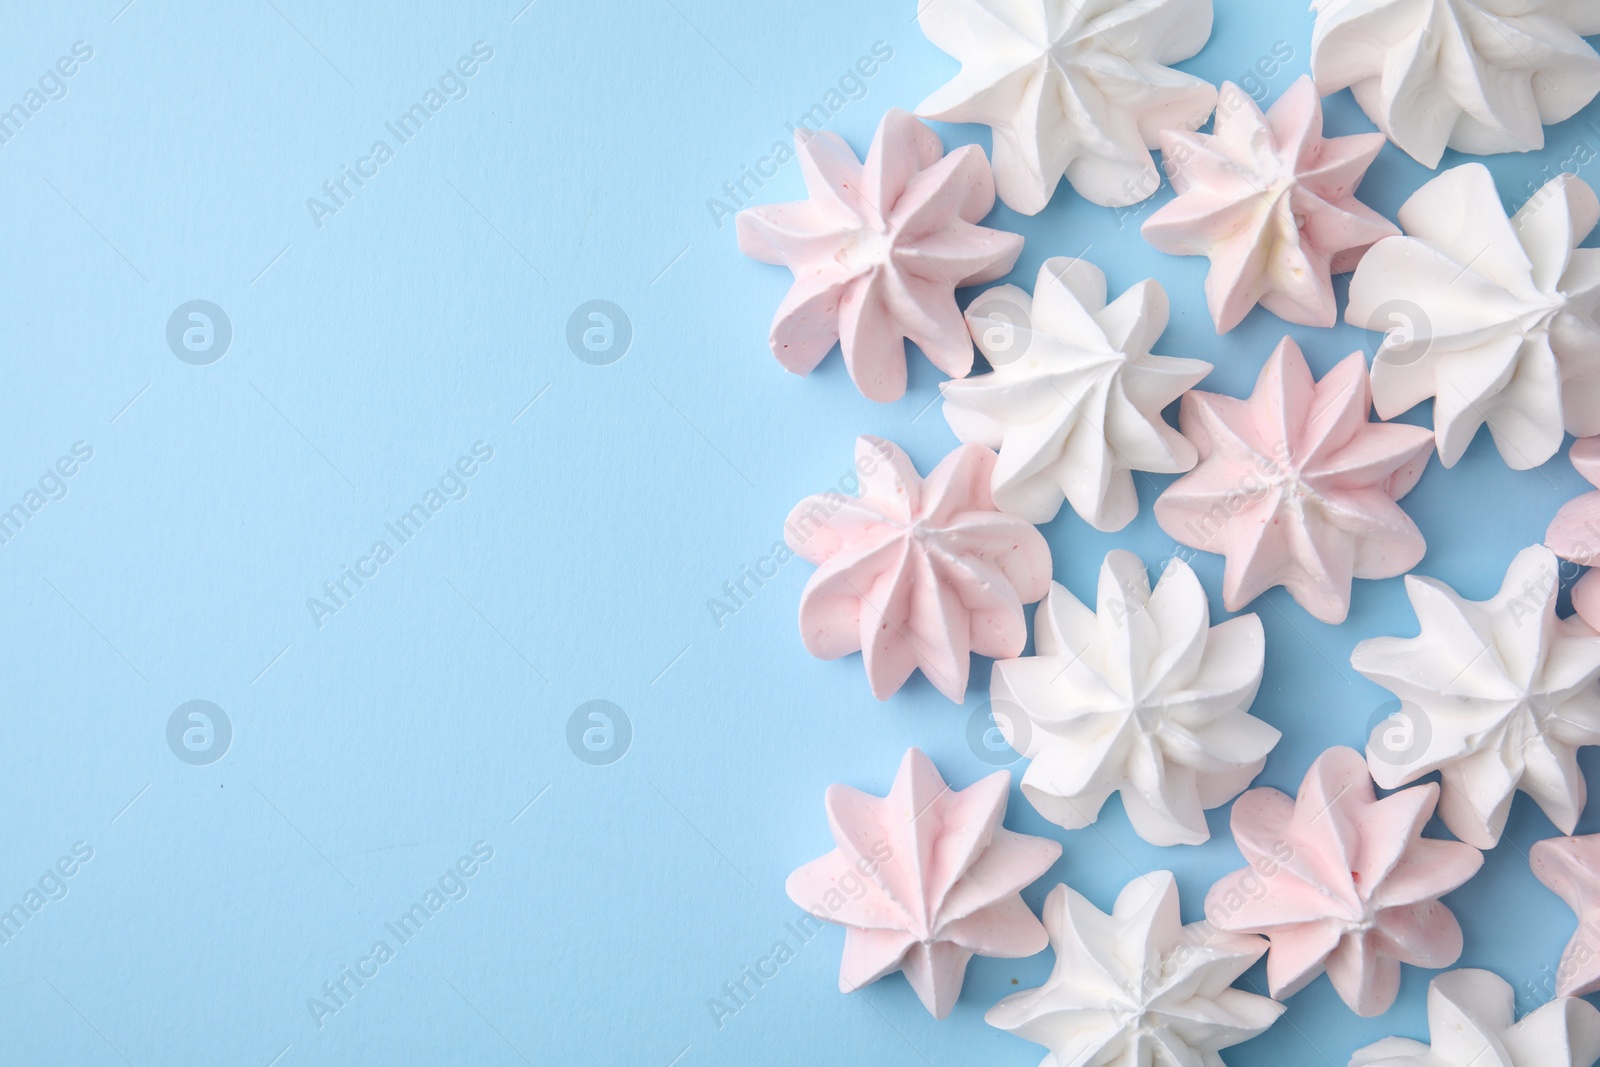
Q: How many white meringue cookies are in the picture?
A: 8